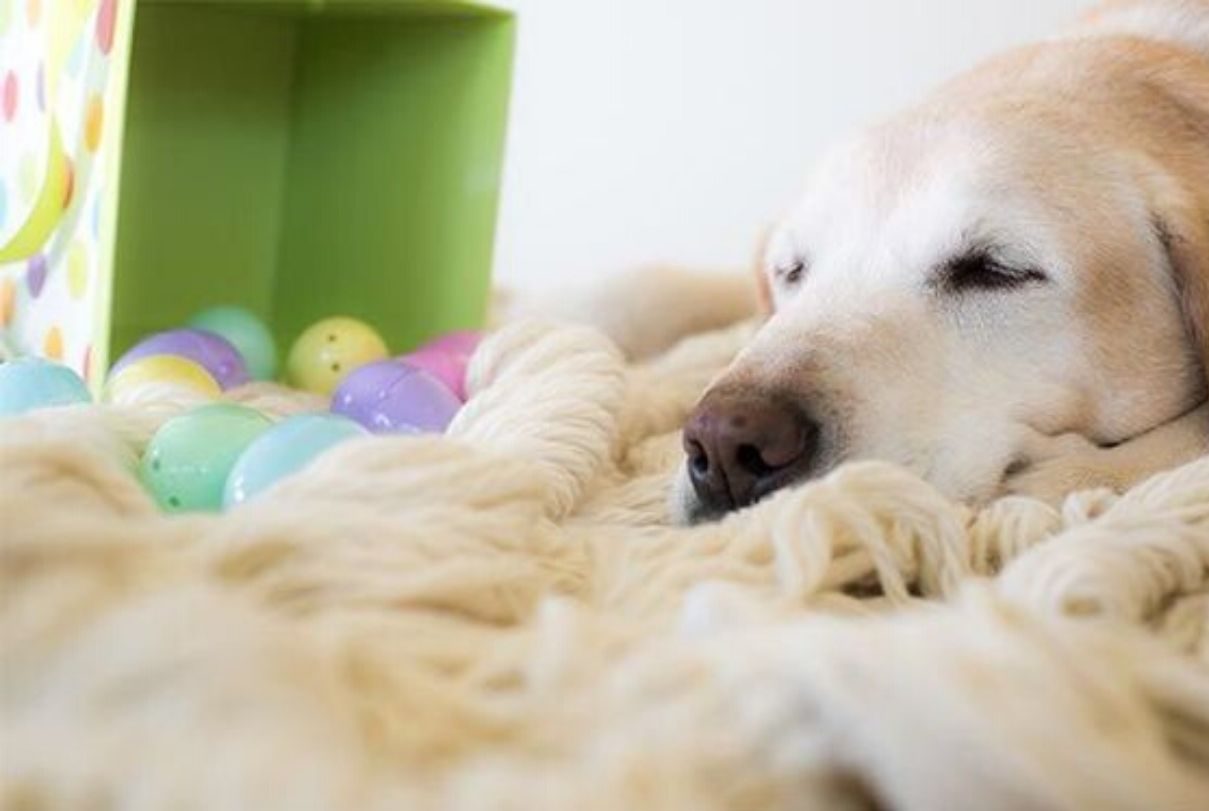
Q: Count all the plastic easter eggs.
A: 9